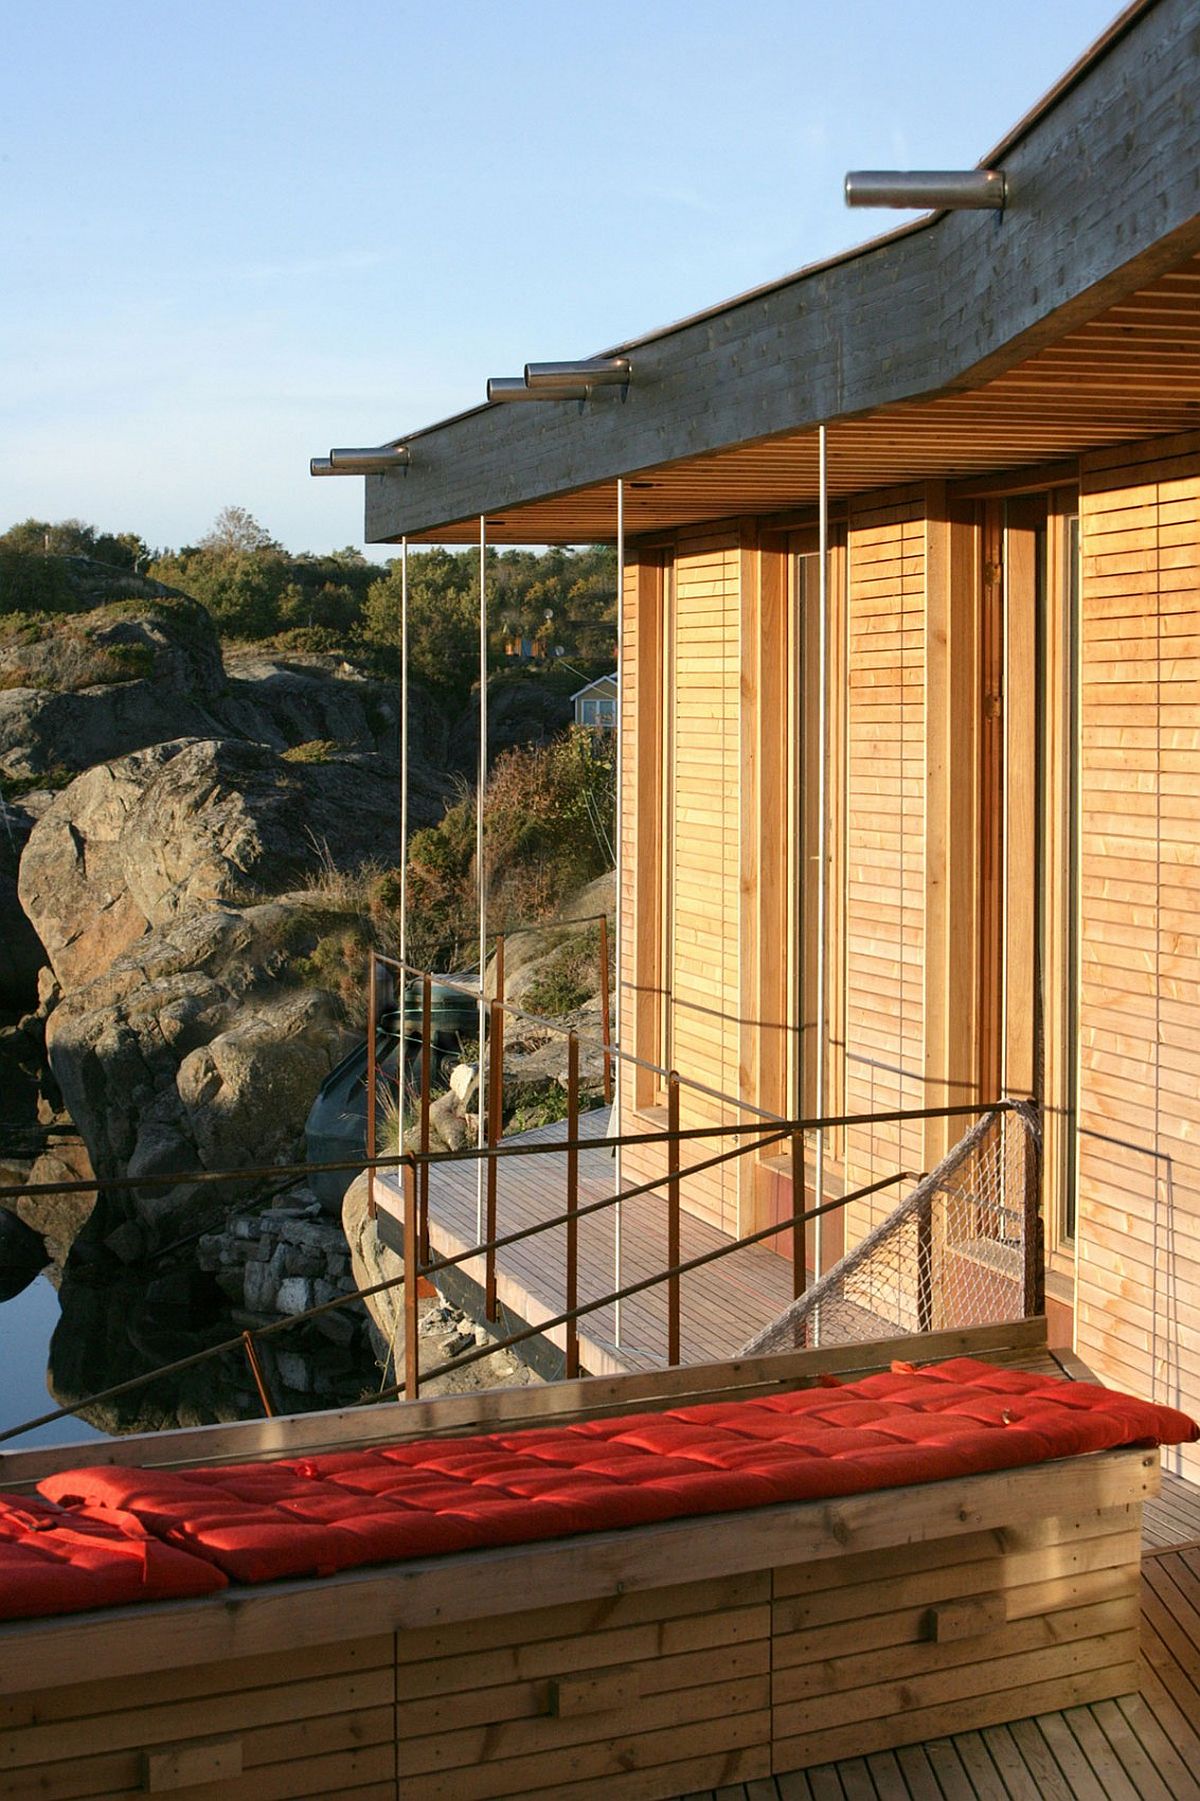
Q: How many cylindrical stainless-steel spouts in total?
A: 5